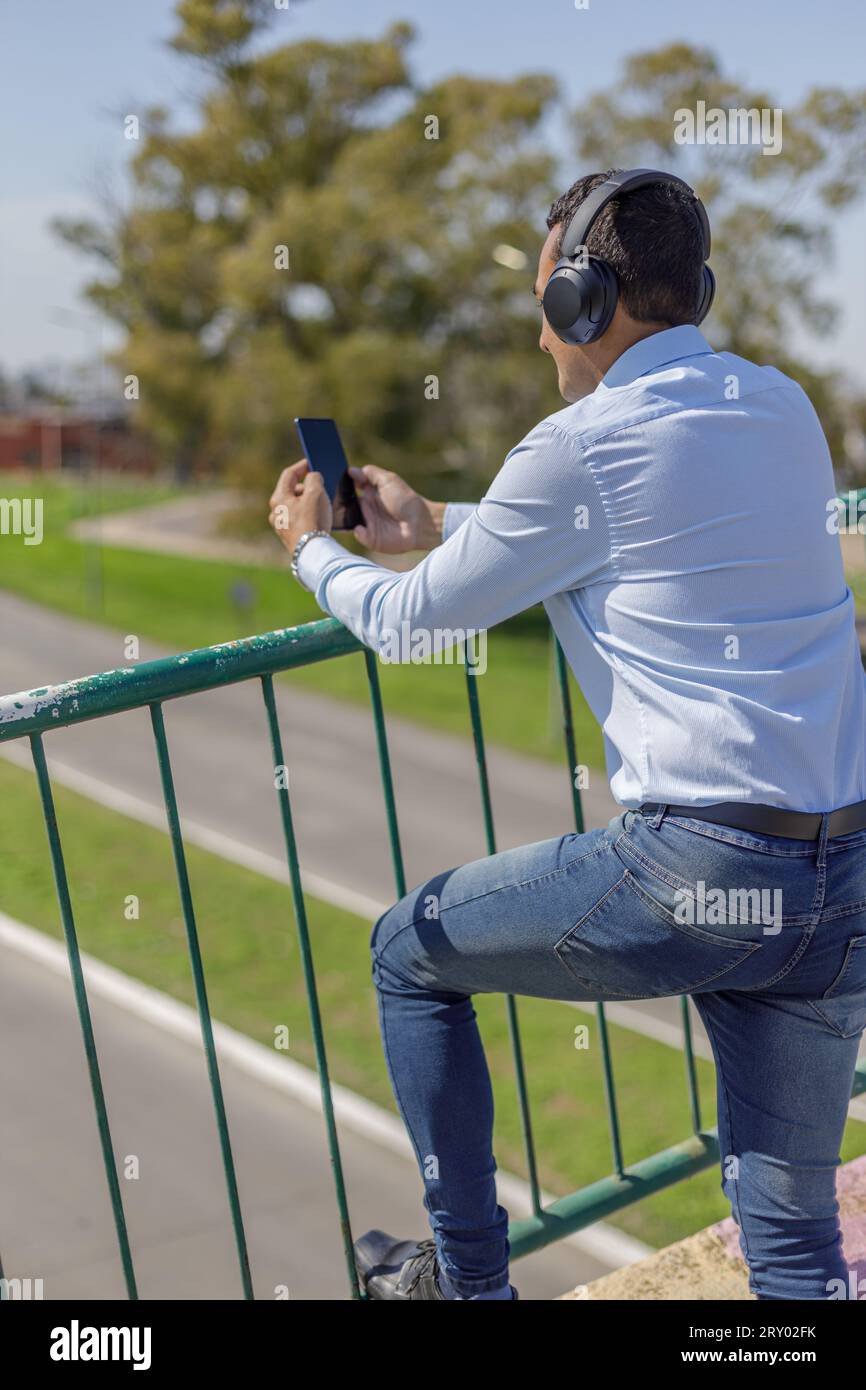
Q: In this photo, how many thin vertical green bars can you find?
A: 7